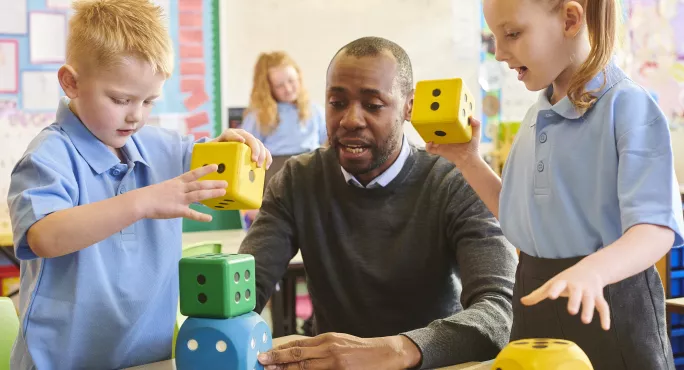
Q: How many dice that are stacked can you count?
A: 2